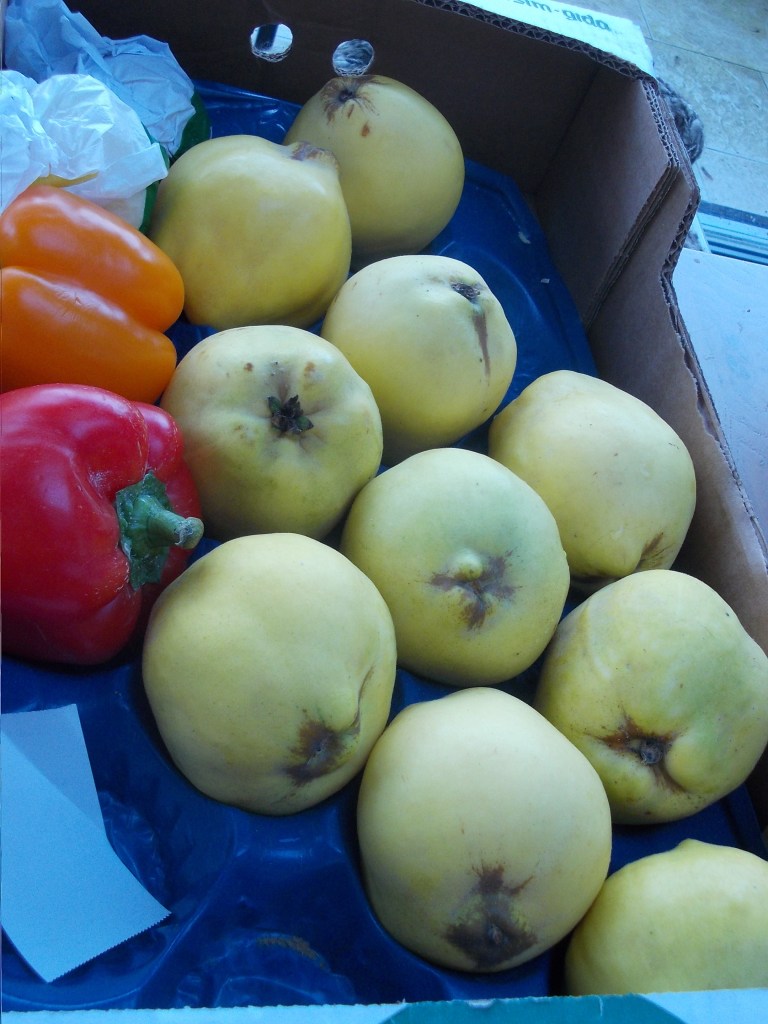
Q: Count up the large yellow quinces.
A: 10